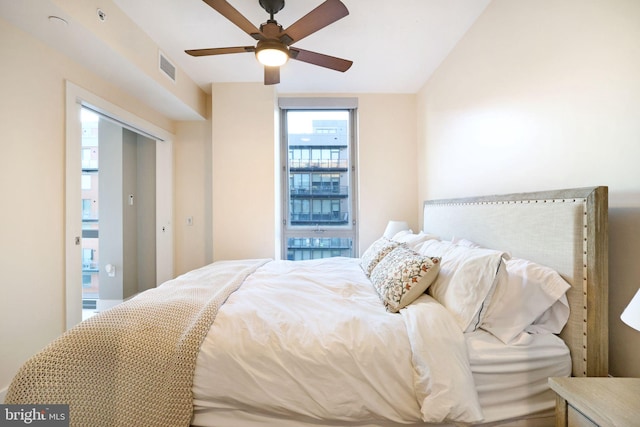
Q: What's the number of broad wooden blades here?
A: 5